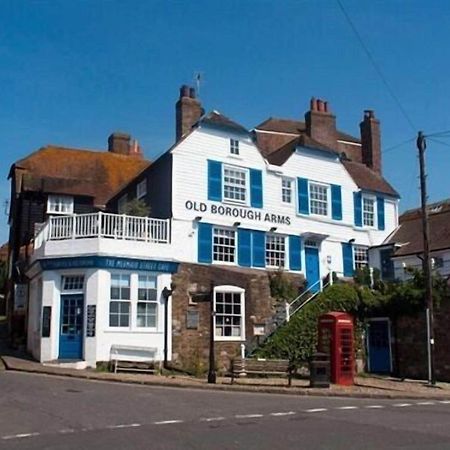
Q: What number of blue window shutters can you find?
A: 11